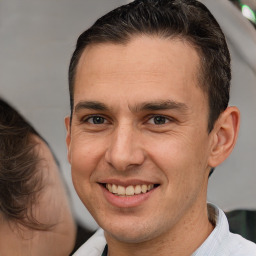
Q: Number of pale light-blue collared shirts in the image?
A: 1